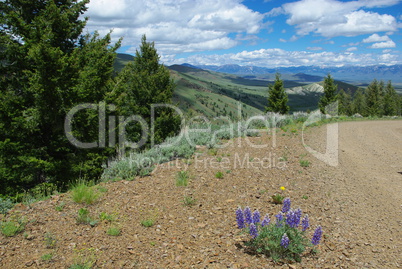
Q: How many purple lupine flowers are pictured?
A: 12